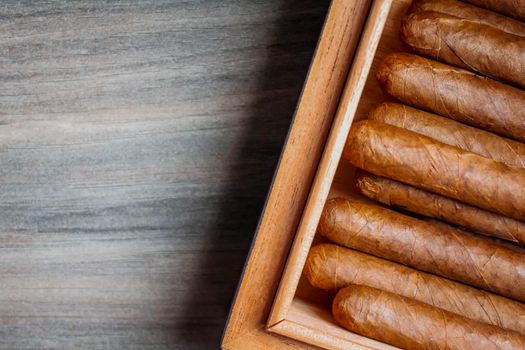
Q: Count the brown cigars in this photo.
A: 10